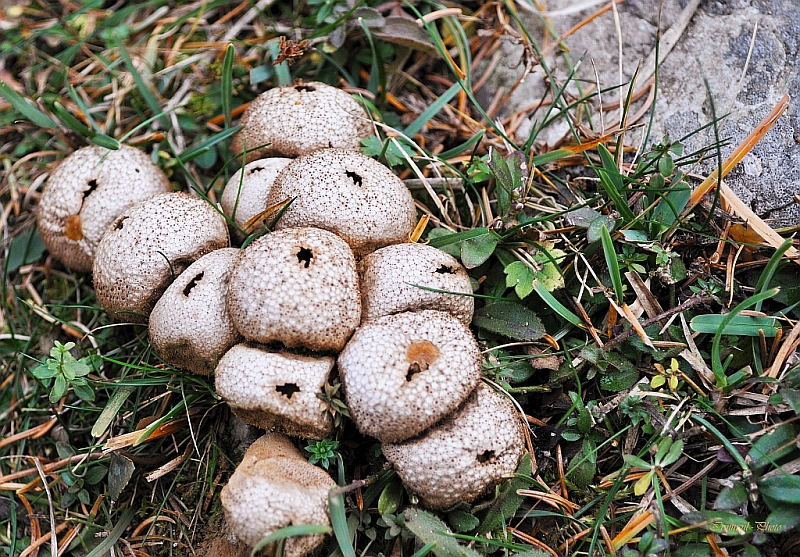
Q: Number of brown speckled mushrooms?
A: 12